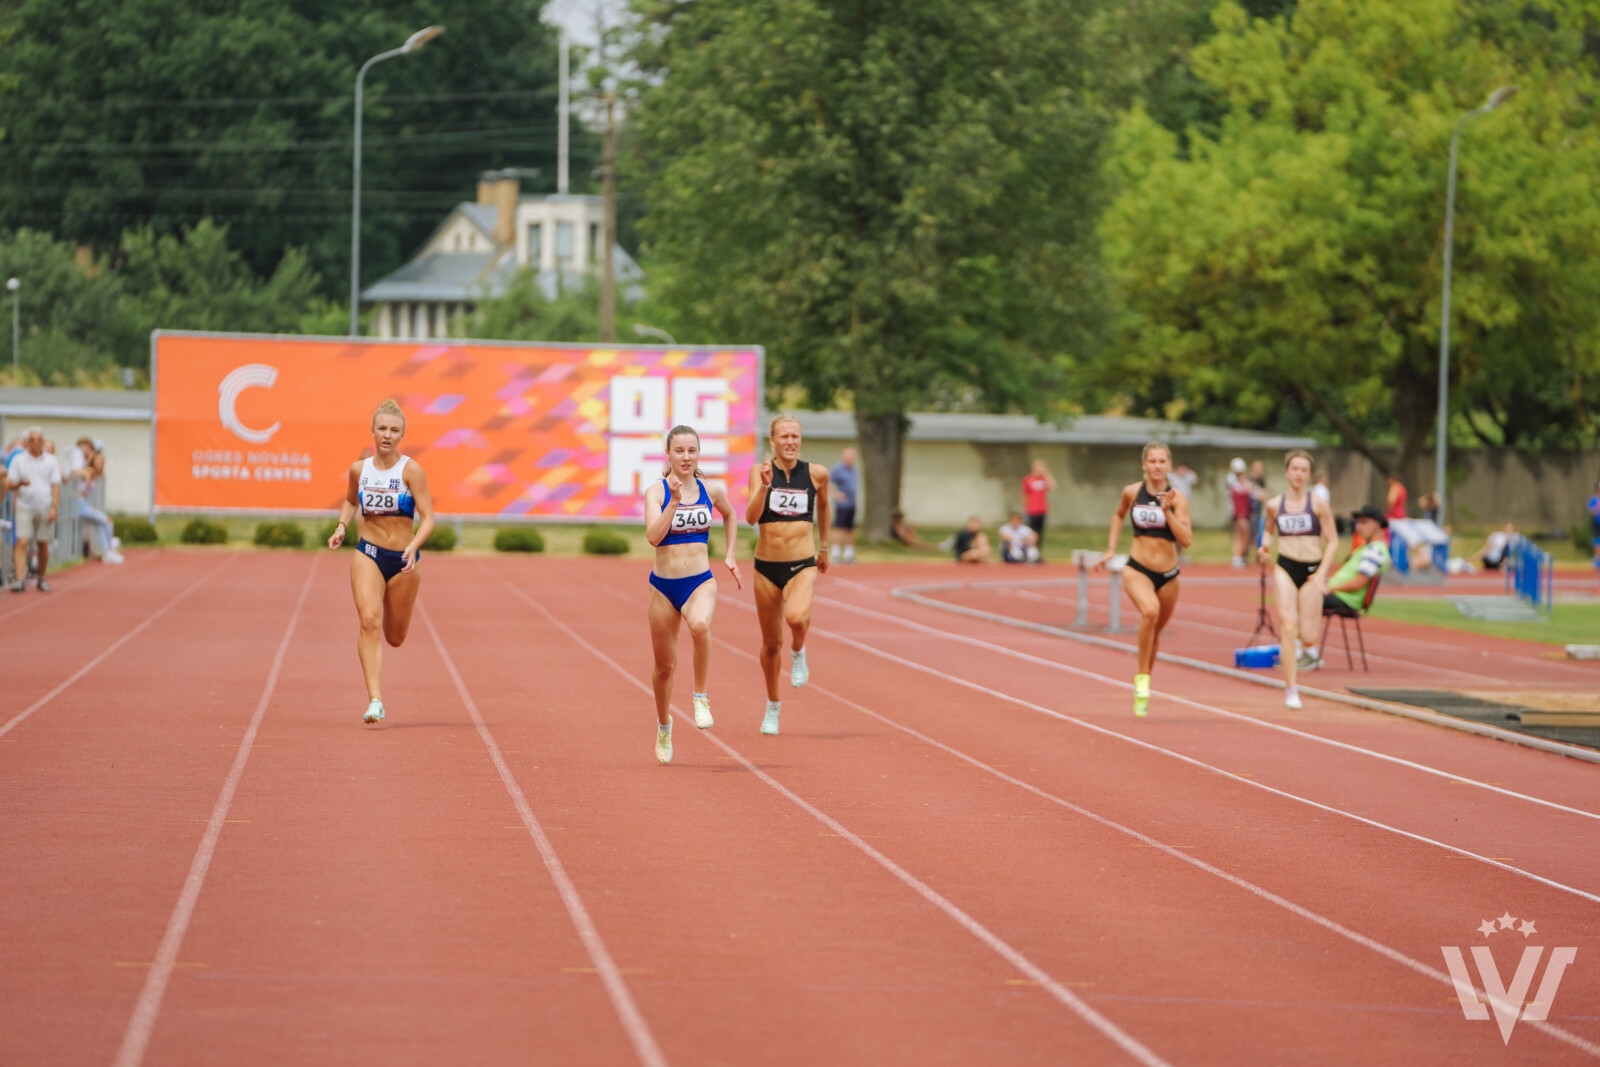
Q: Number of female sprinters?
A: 5